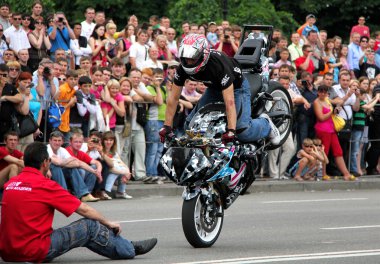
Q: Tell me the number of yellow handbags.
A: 1